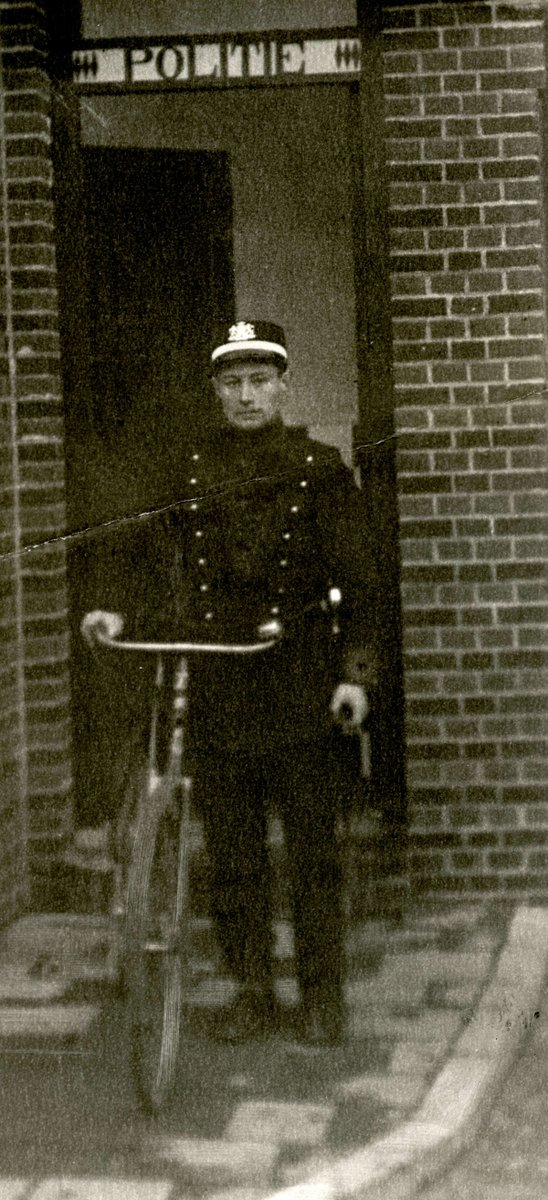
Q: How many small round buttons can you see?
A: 14